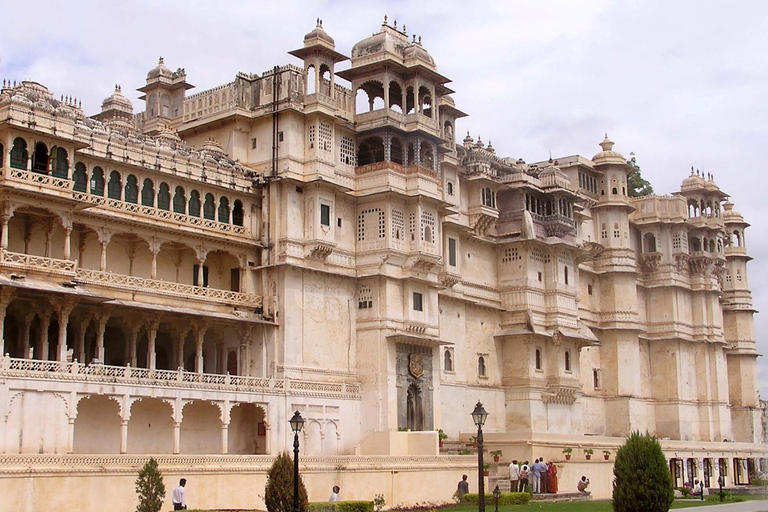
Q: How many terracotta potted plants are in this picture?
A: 7